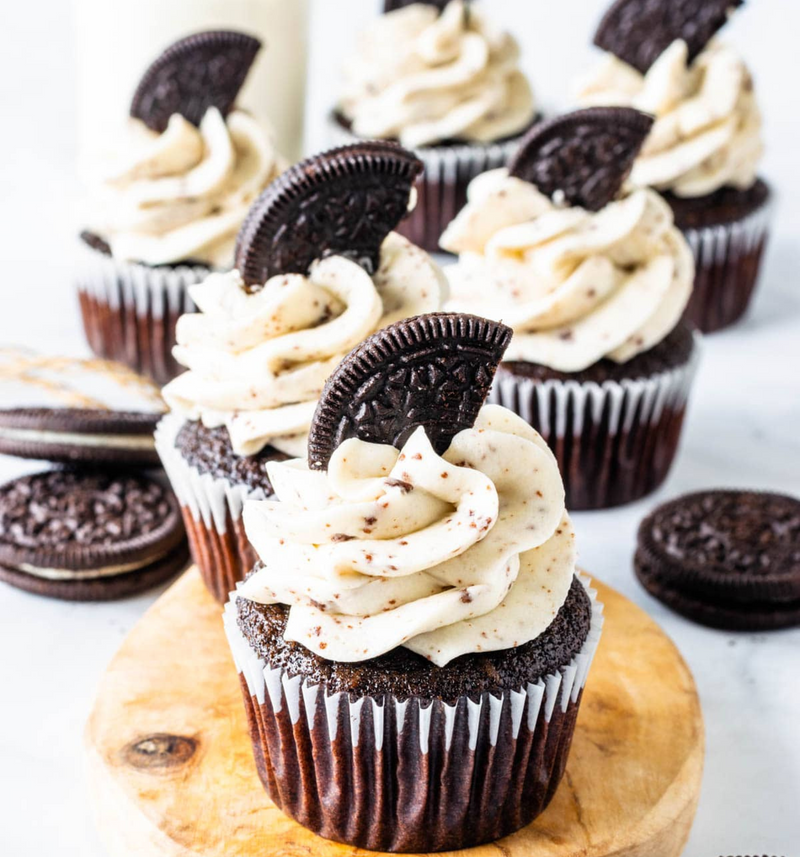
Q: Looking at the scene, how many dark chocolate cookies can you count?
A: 9